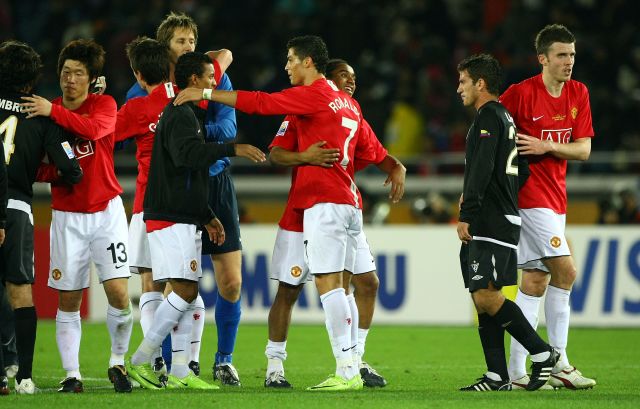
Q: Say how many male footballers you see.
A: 9